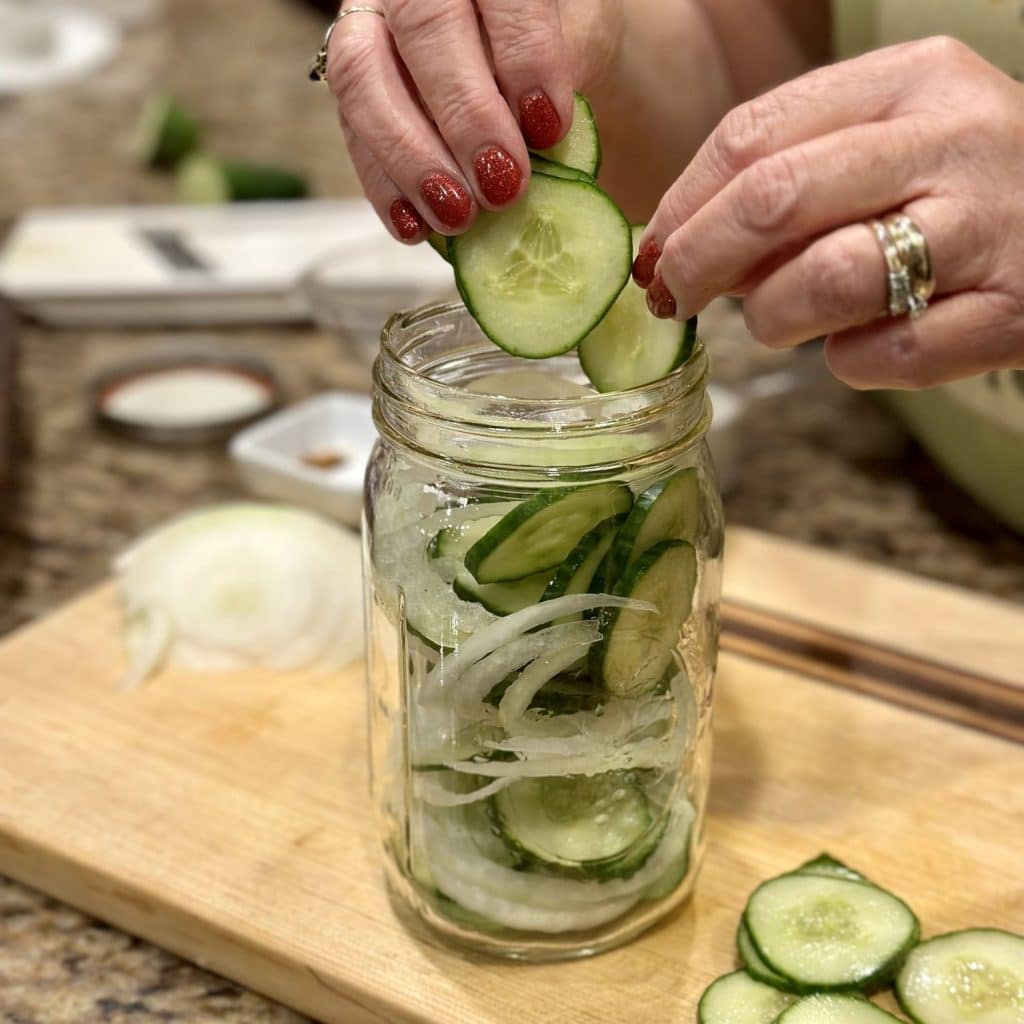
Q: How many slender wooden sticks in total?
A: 0